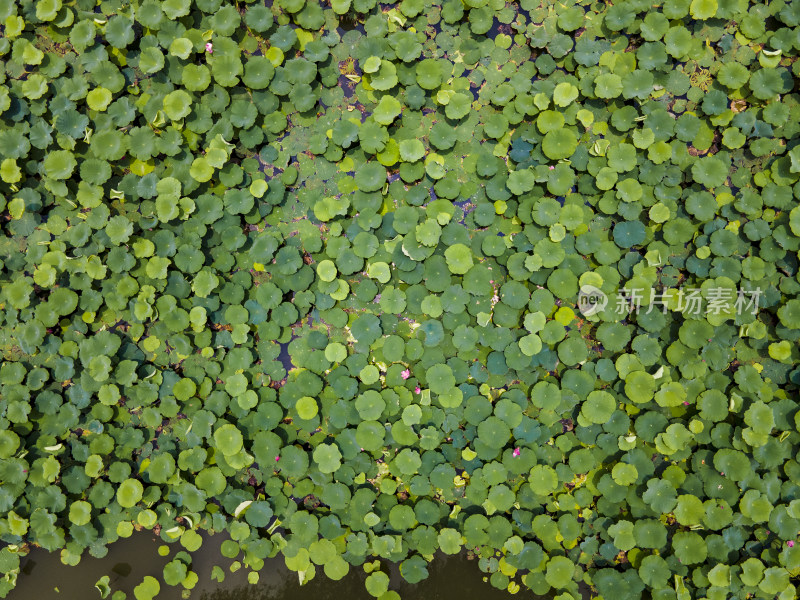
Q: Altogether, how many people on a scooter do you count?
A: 0